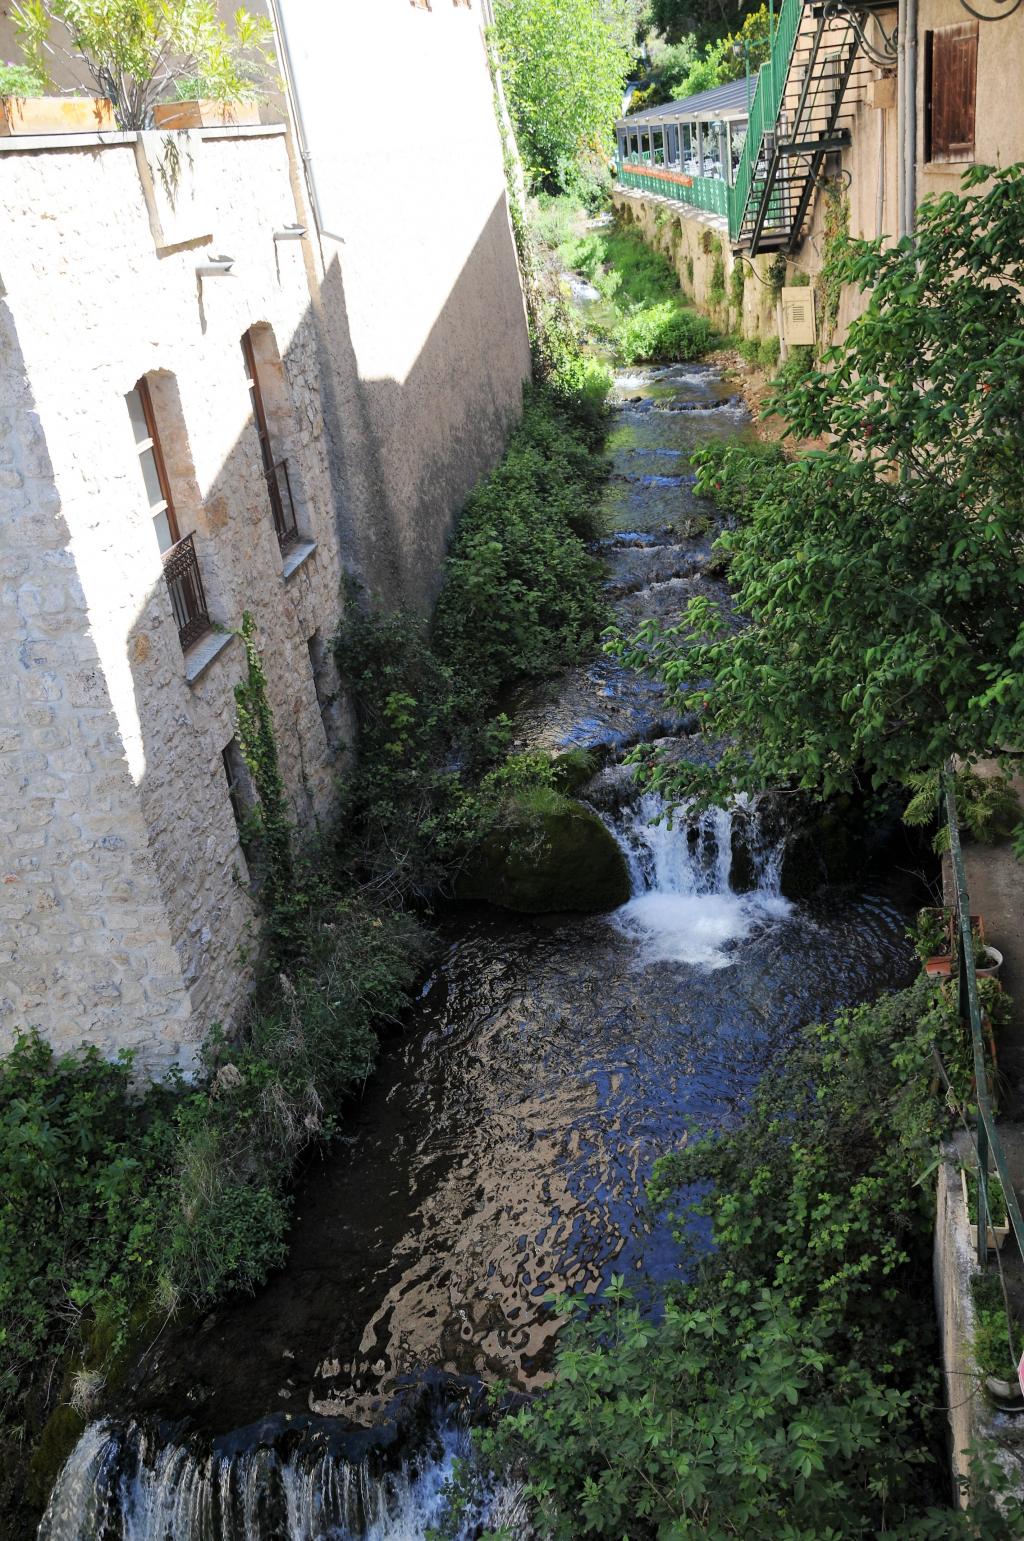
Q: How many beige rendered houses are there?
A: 2